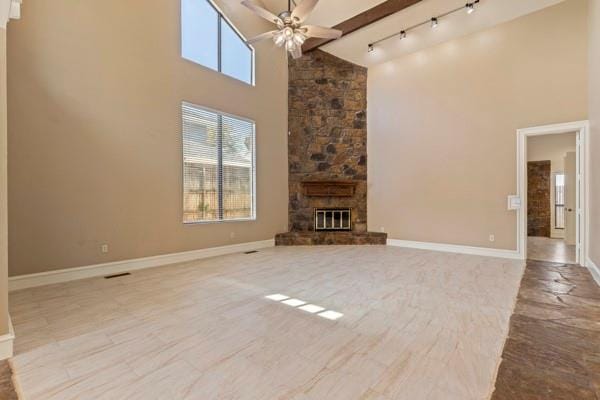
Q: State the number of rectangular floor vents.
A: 2